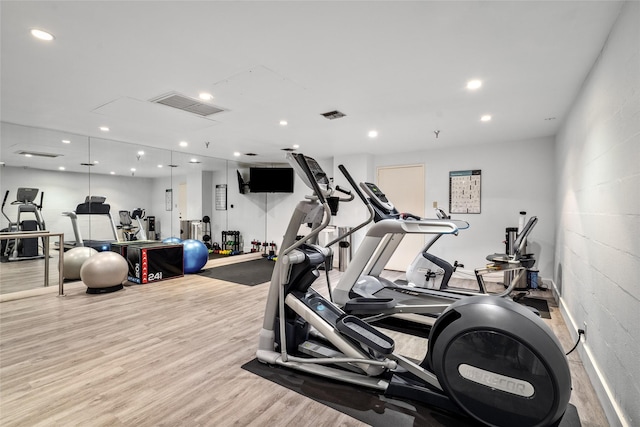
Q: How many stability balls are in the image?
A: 2